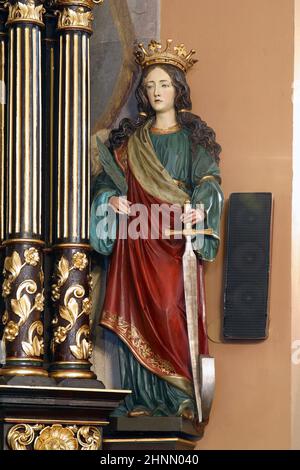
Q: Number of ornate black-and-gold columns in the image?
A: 2